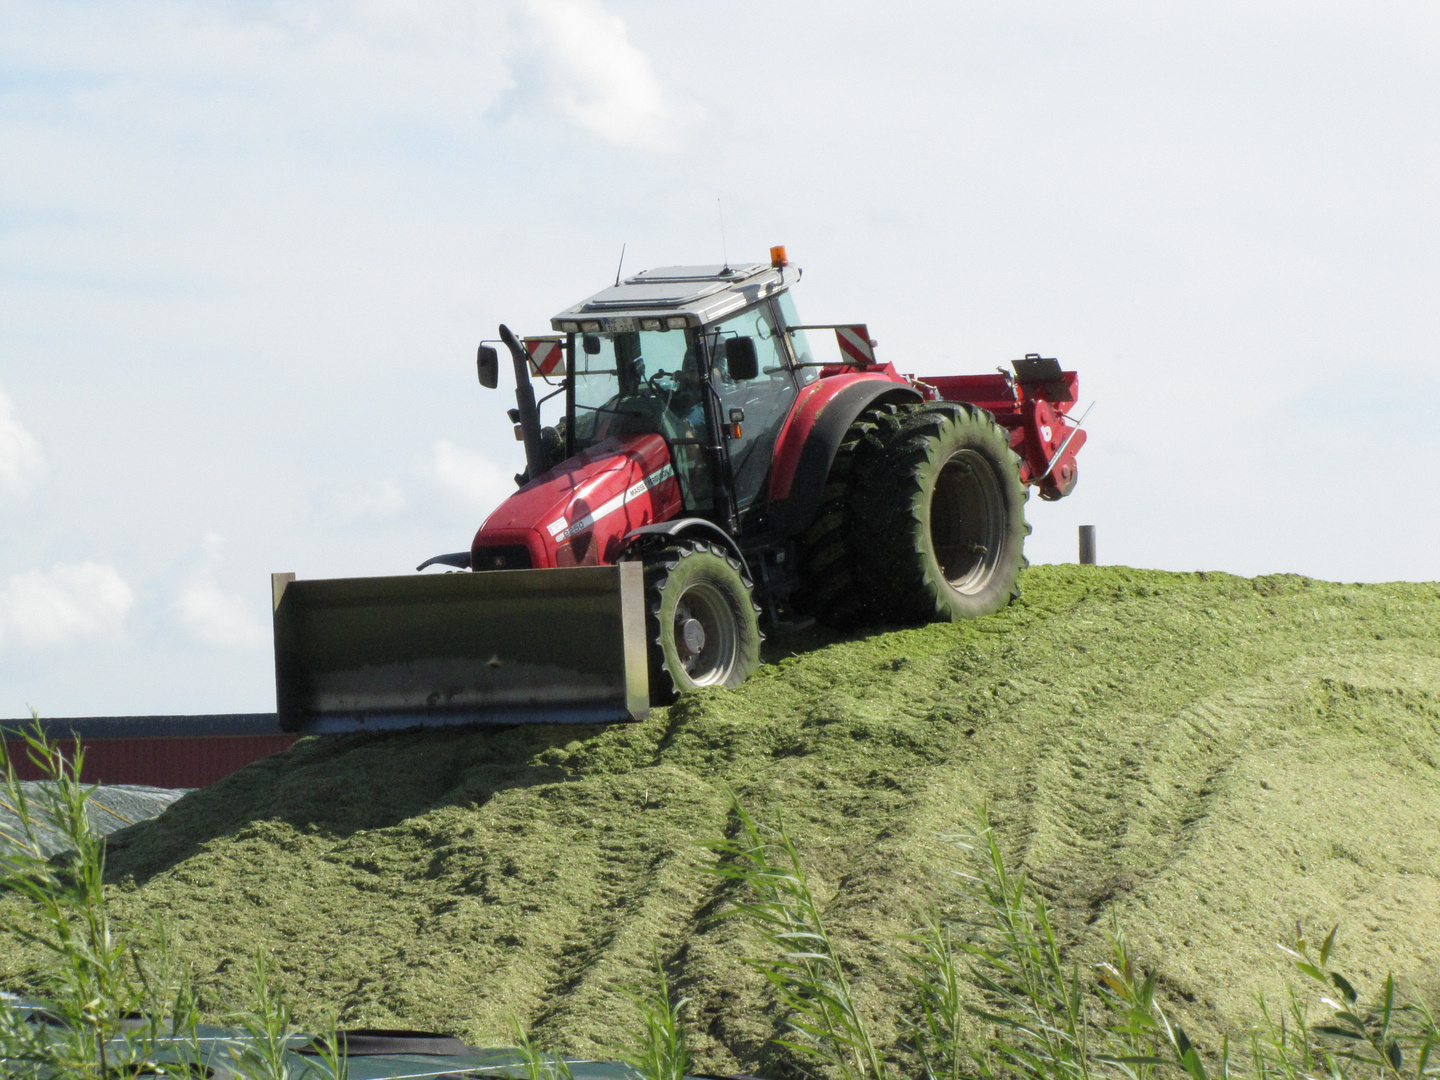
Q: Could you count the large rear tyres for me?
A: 2